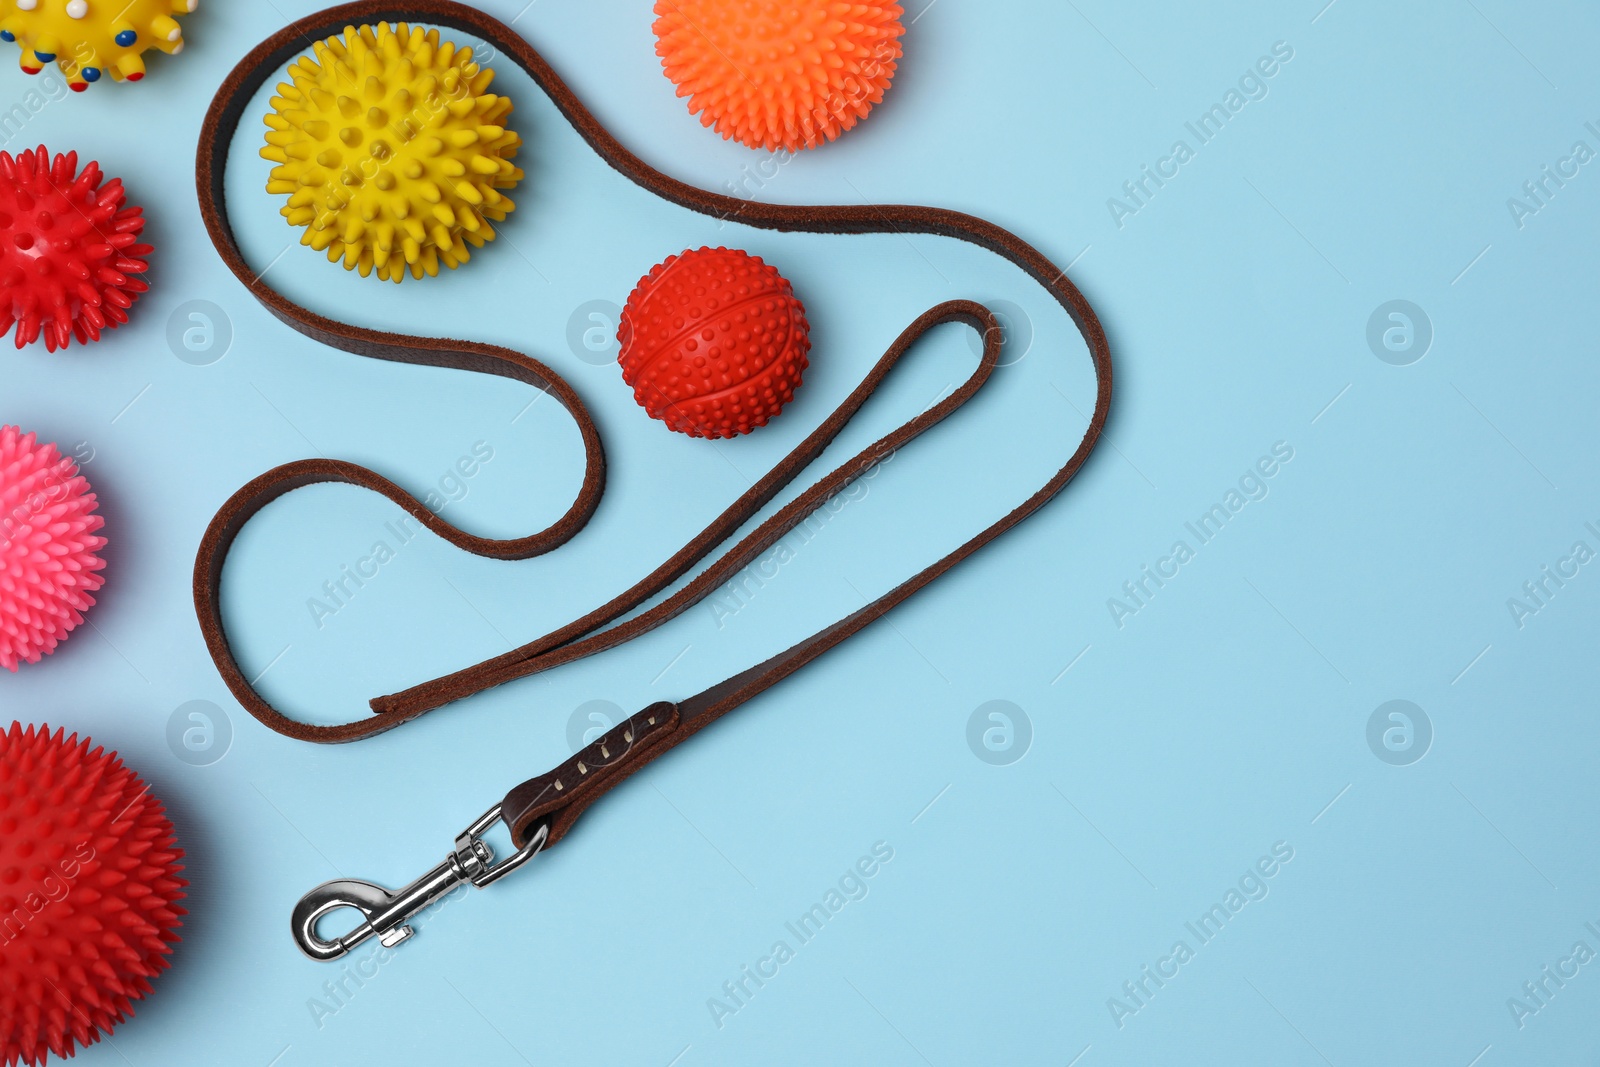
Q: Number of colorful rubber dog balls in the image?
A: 7